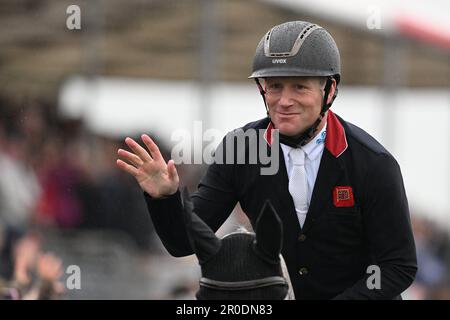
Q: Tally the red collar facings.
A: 2